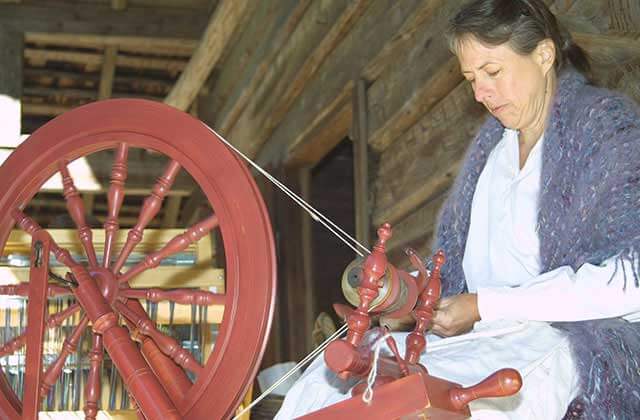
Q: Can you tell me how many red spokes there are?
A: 11